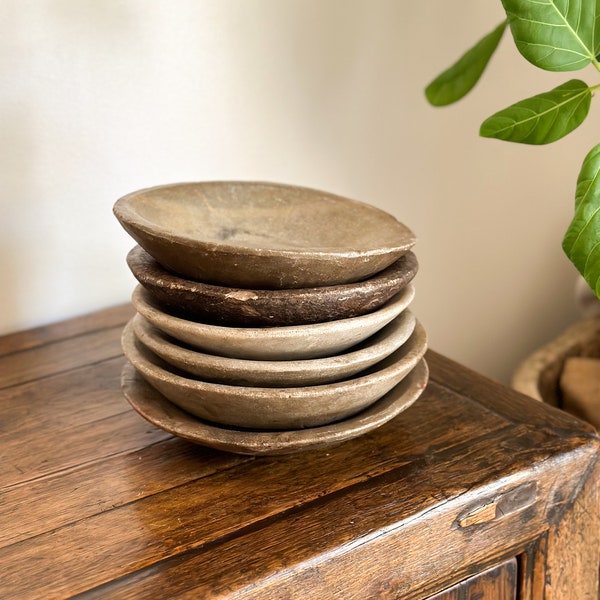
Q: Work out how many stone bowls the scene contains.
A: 6